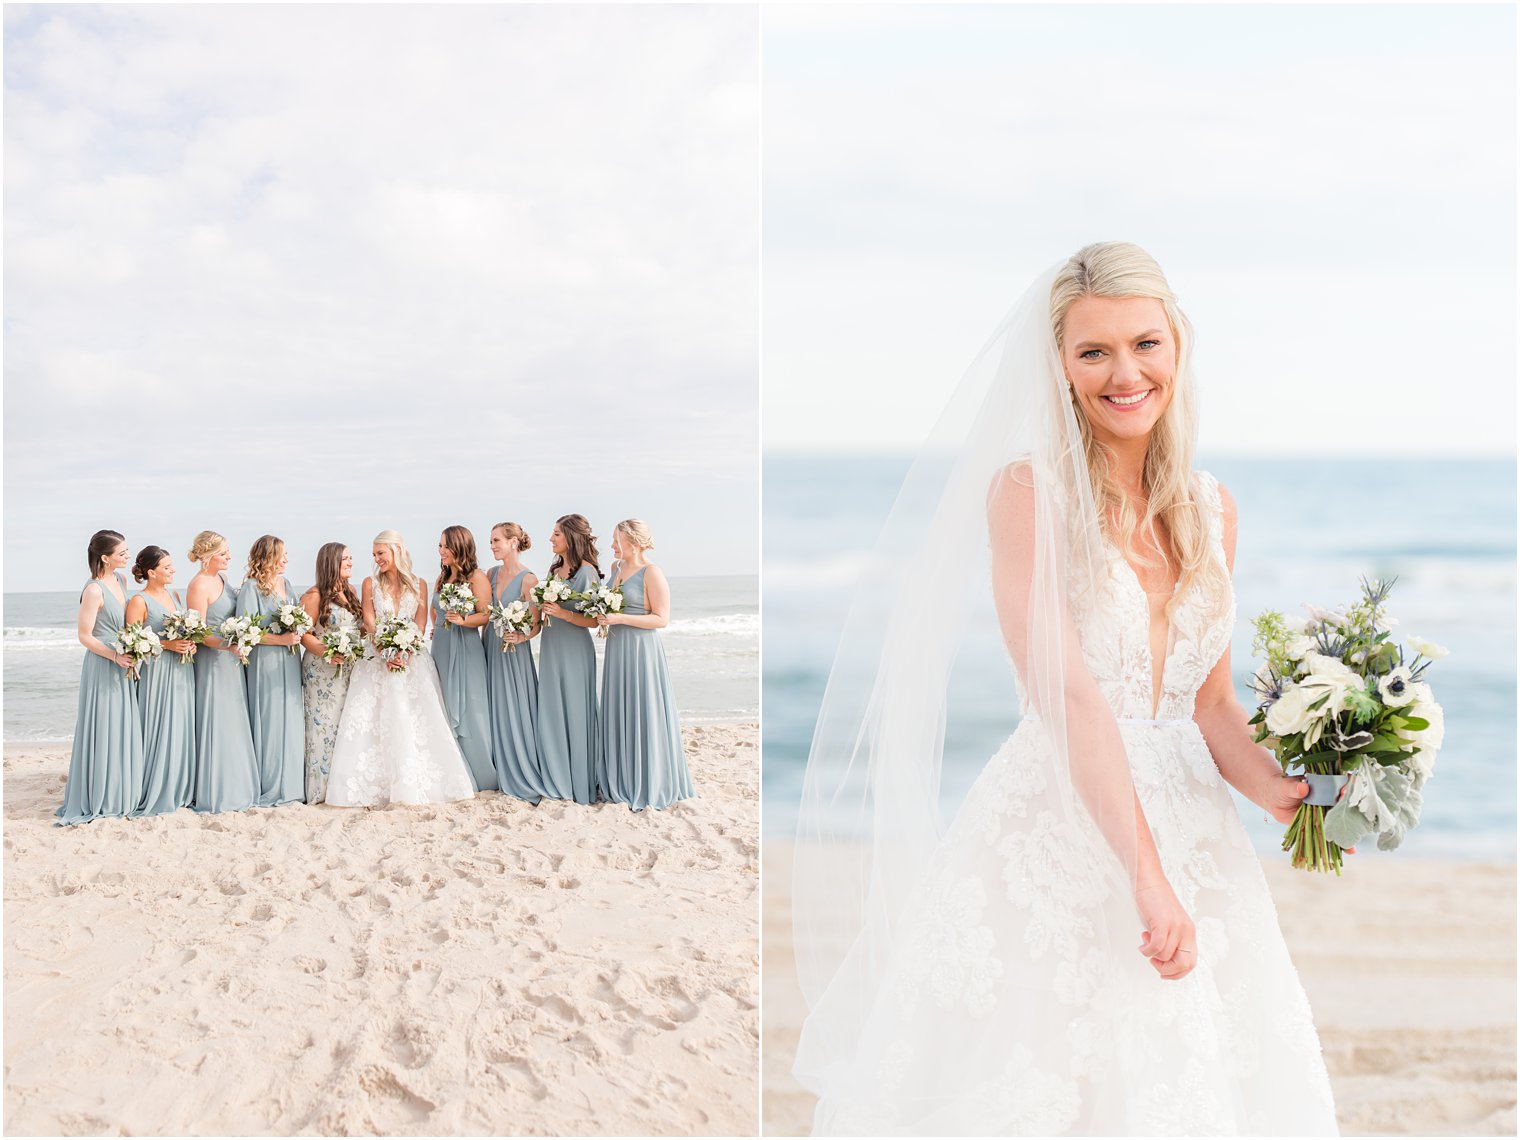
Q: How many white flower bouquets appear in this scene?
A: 11